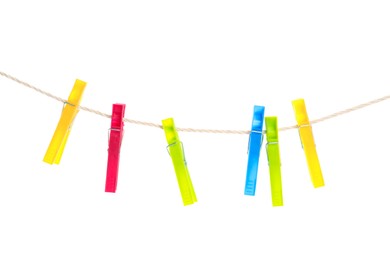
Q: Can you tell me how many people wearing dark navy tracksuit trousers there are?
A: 0